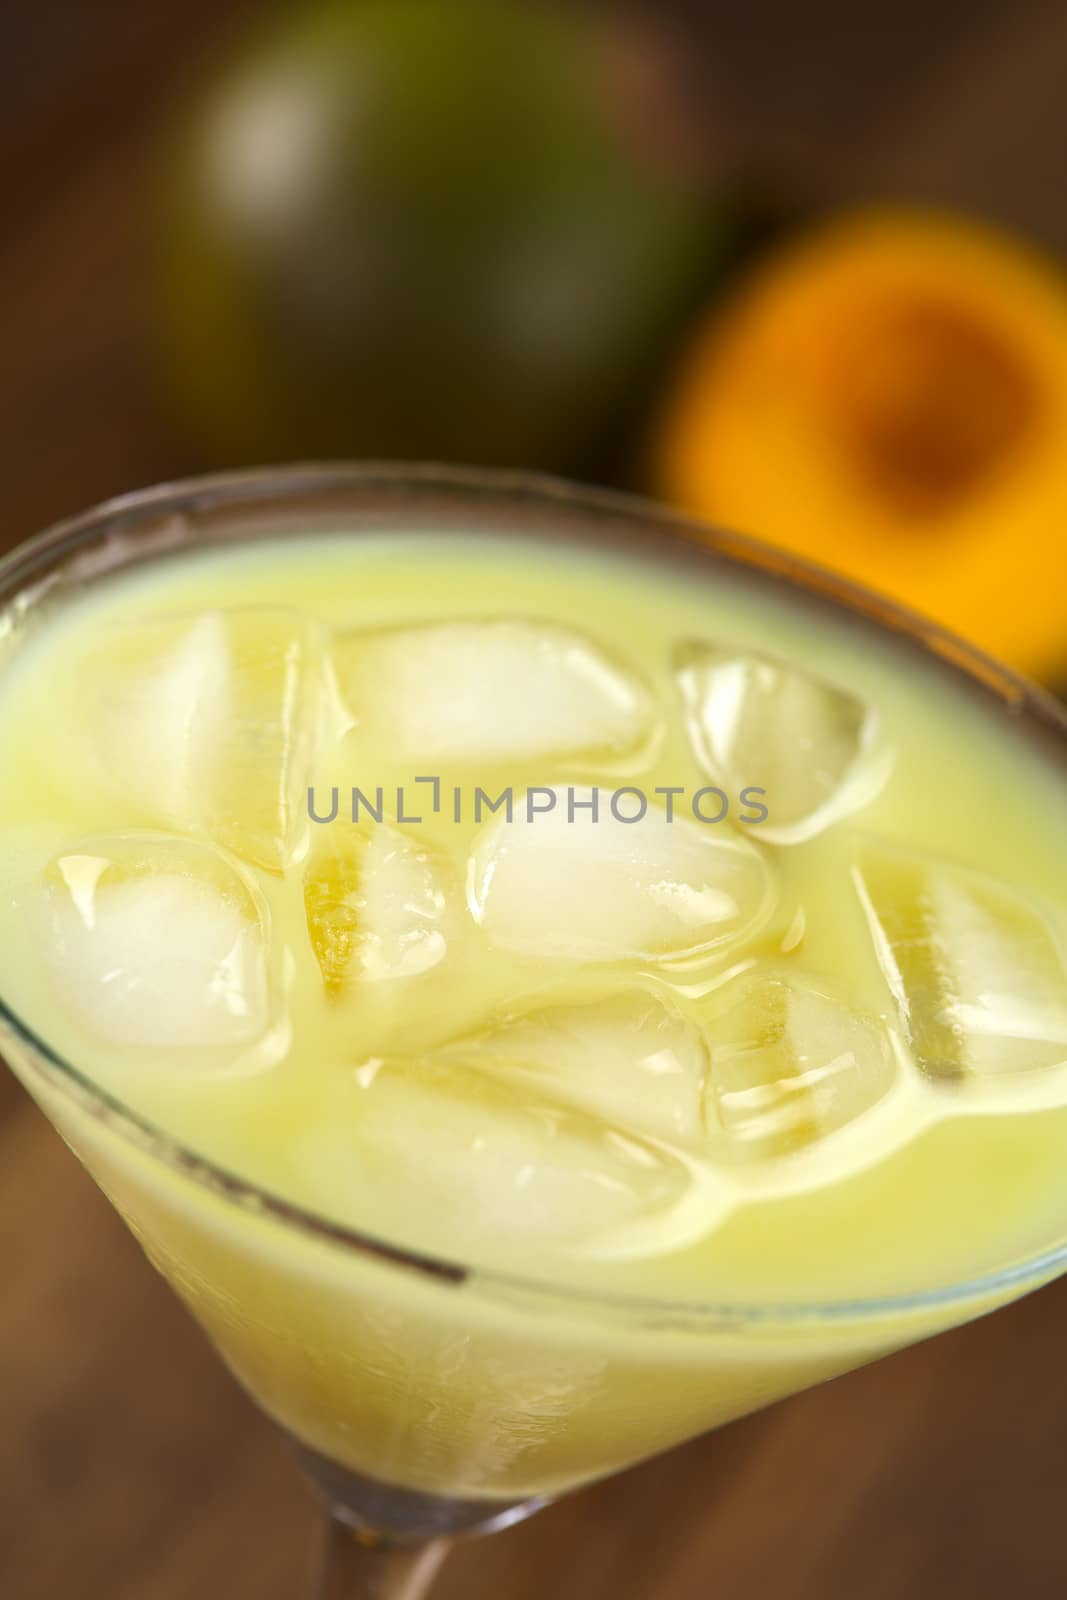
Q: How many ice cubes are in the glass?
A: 10